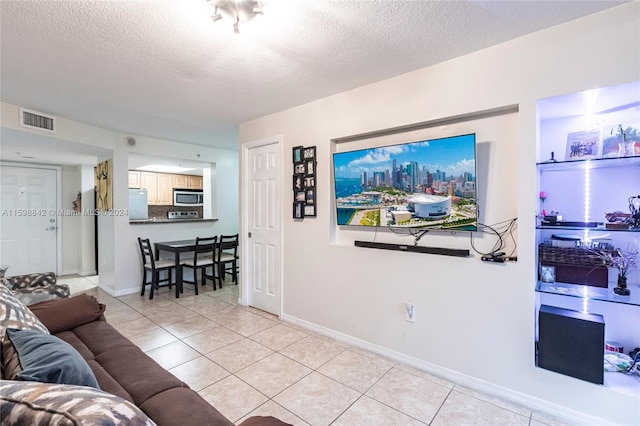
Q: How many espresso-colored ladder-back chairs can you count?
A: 3